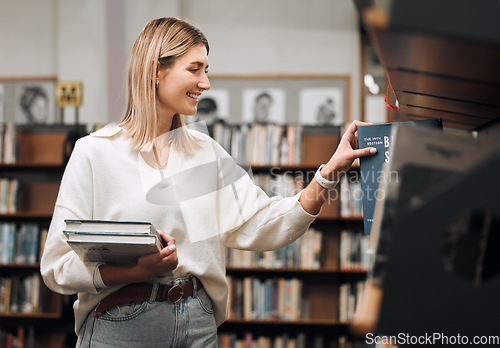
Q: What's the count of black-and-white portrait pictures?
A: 4